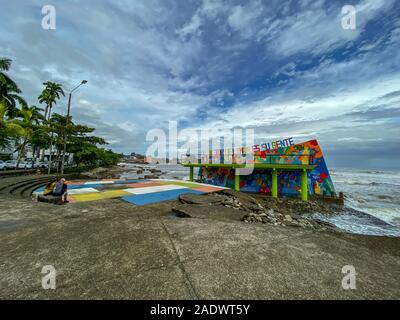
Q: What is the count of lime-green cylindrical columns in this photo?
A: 4